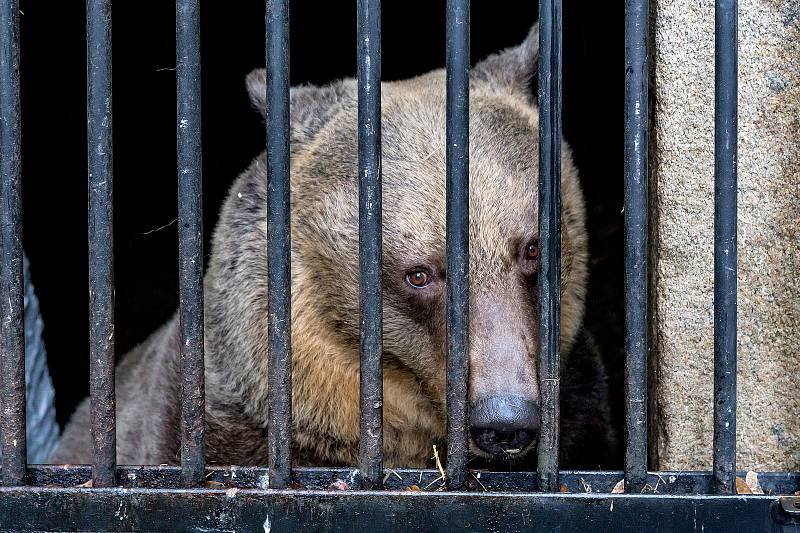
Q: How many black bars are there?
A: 9